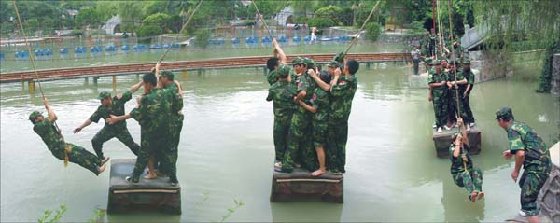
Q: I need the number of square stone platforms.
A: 3